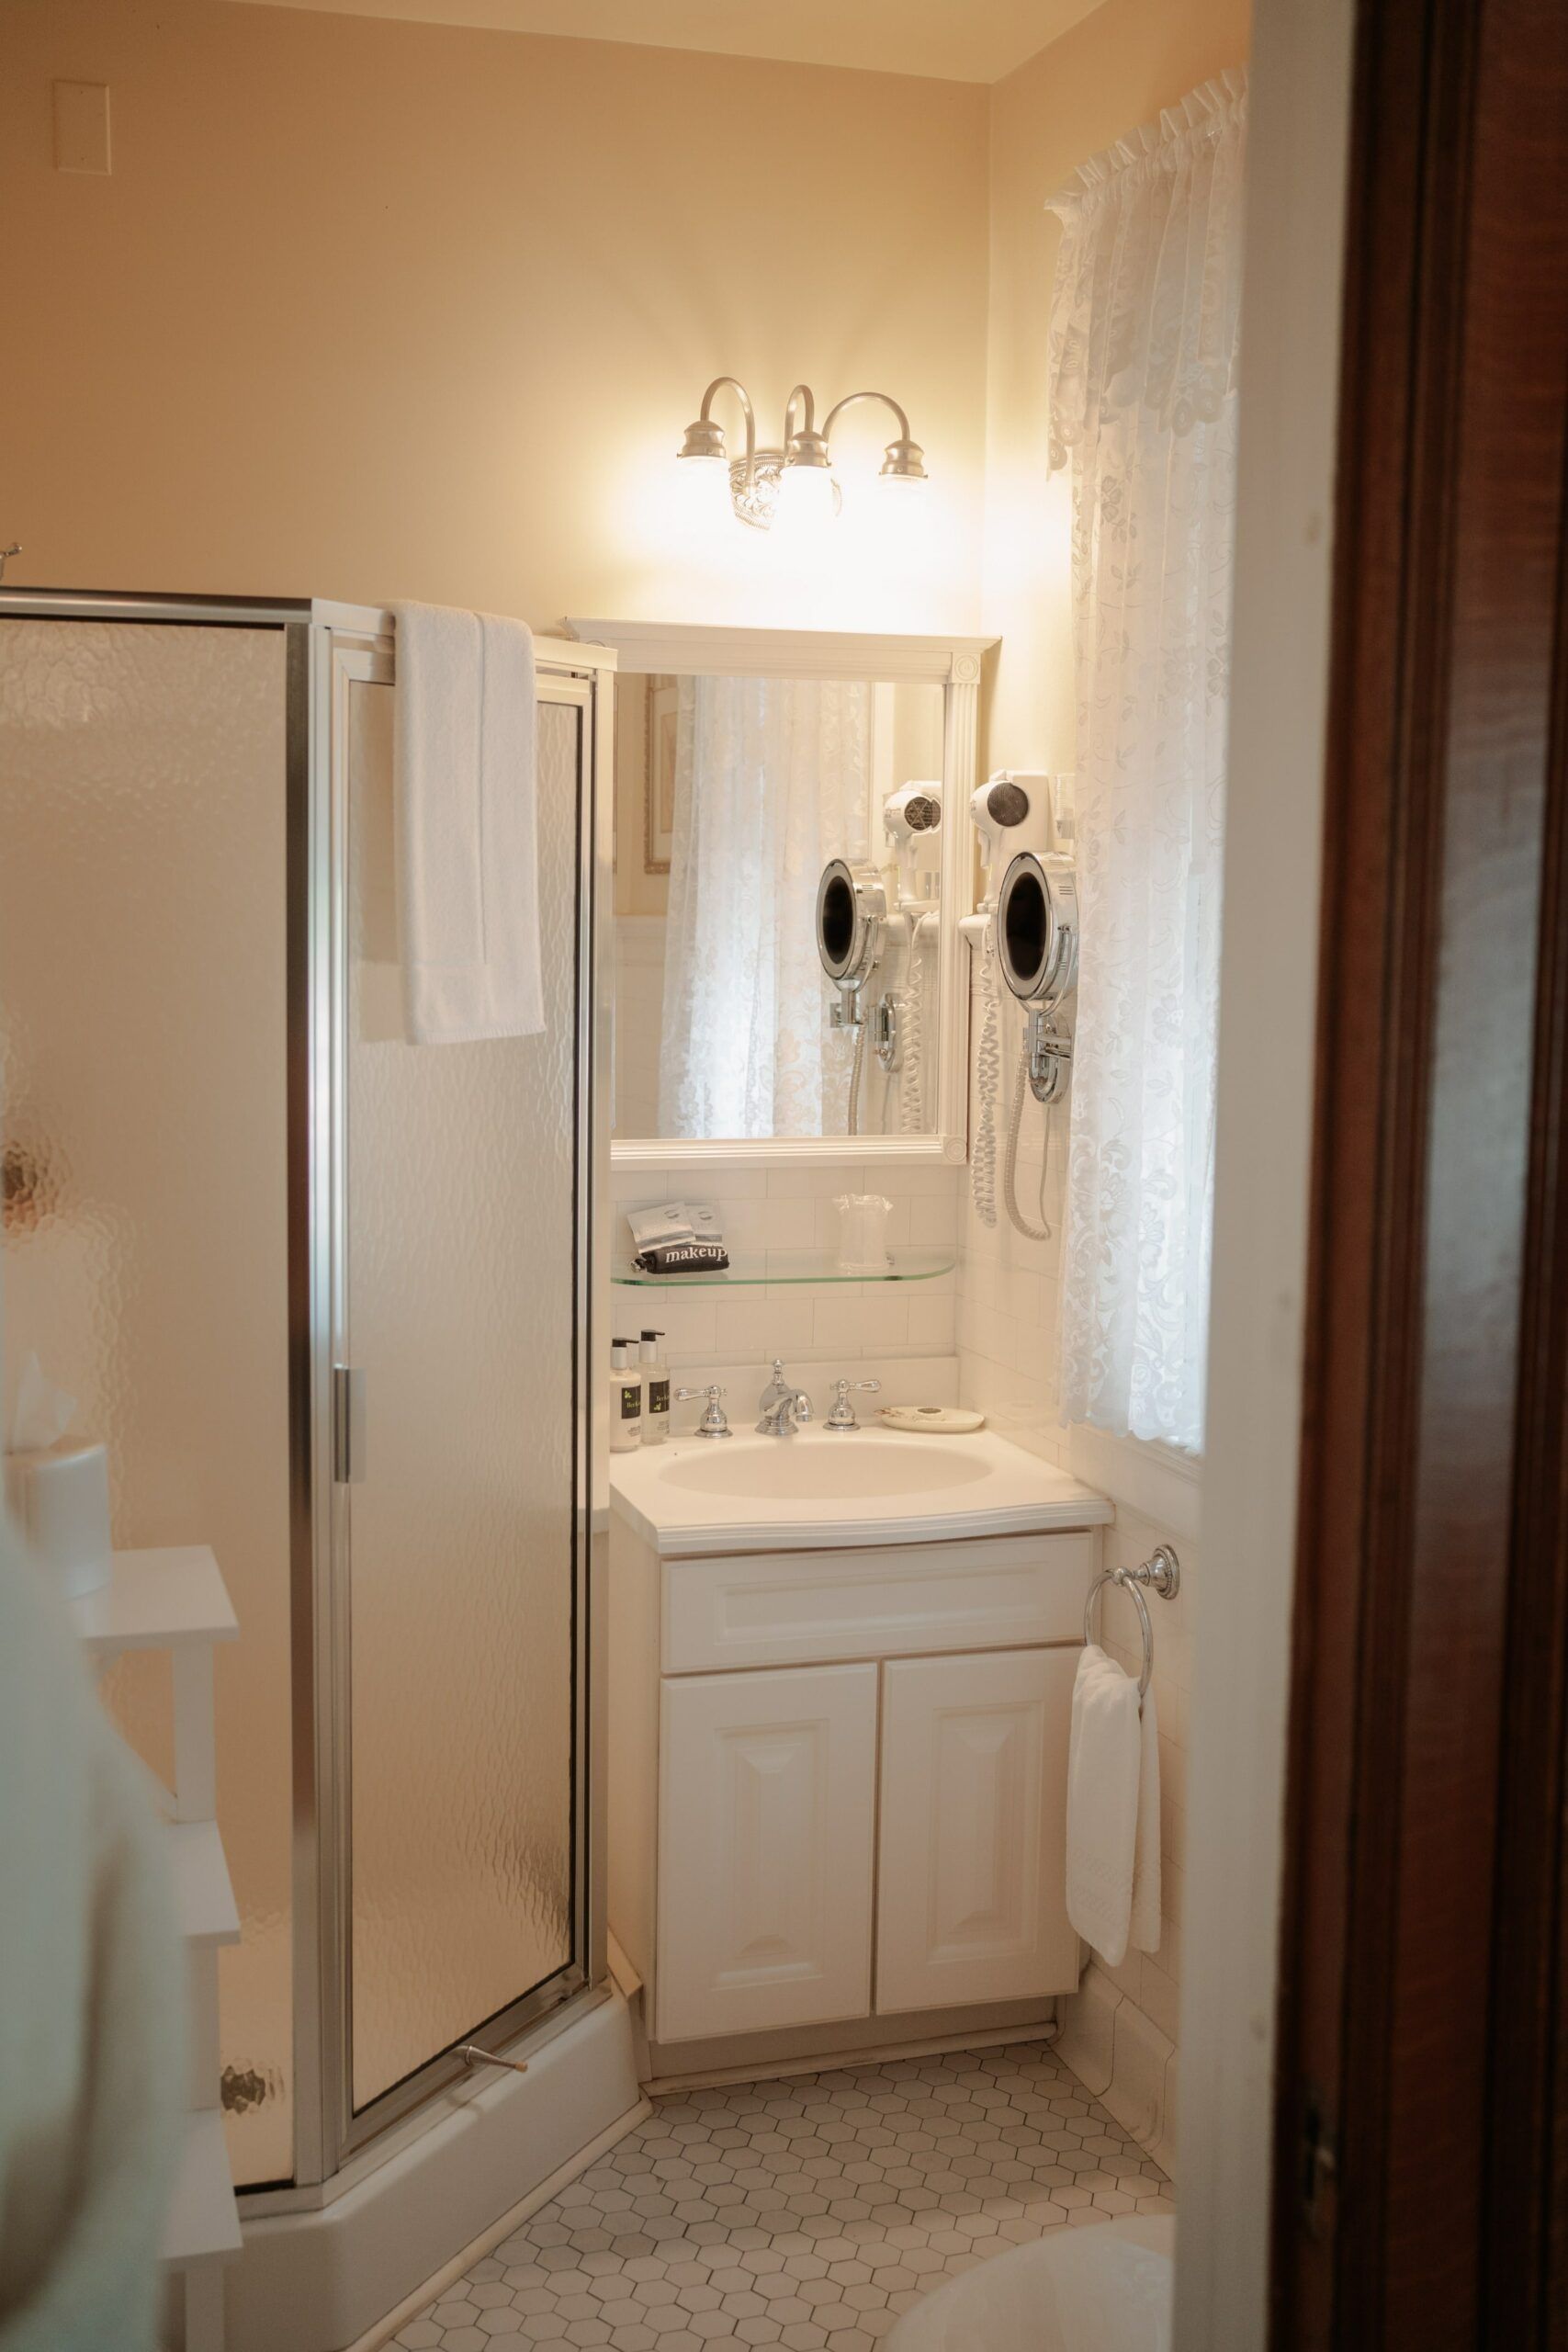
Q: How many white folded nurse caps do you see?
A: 0